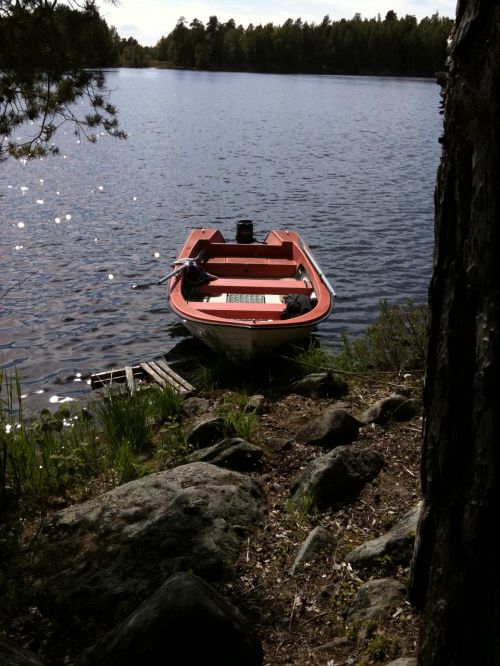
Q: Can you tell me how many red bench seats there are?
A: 3